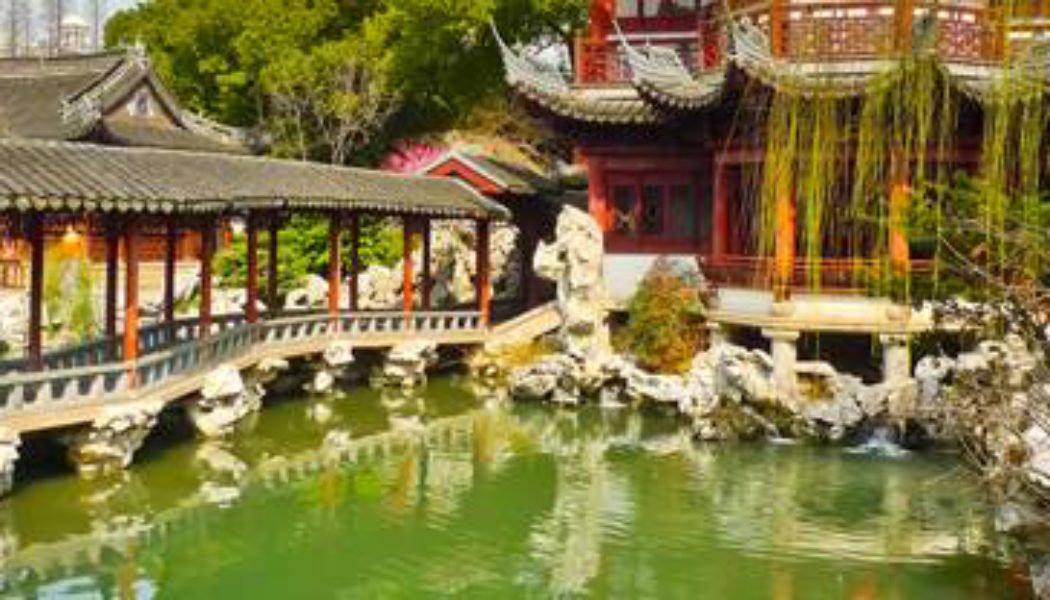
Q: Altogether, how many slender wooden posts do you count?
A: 12